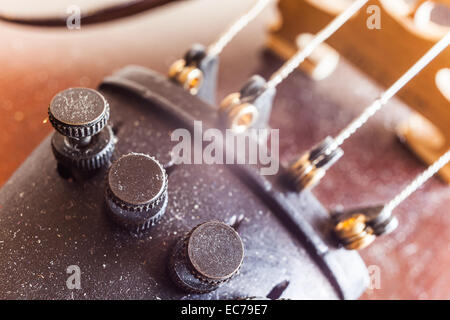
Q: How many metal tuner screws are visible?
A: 3